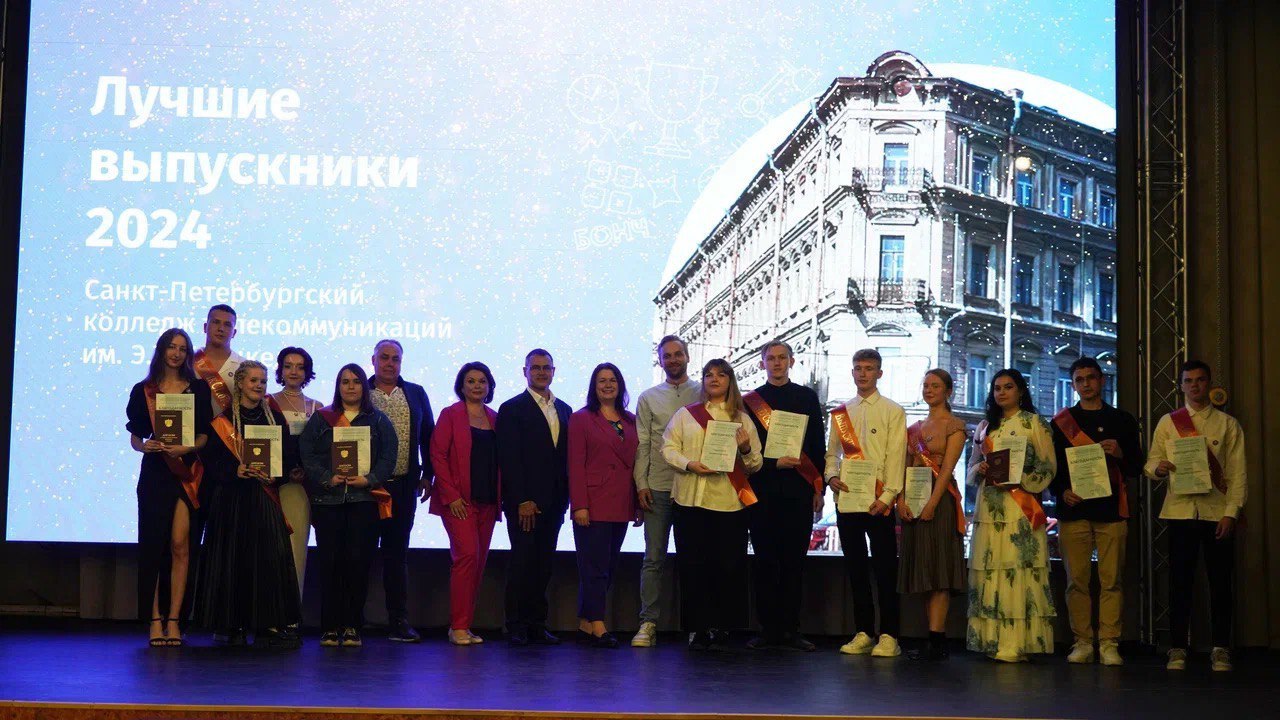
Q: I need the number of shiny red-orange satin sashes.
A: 12